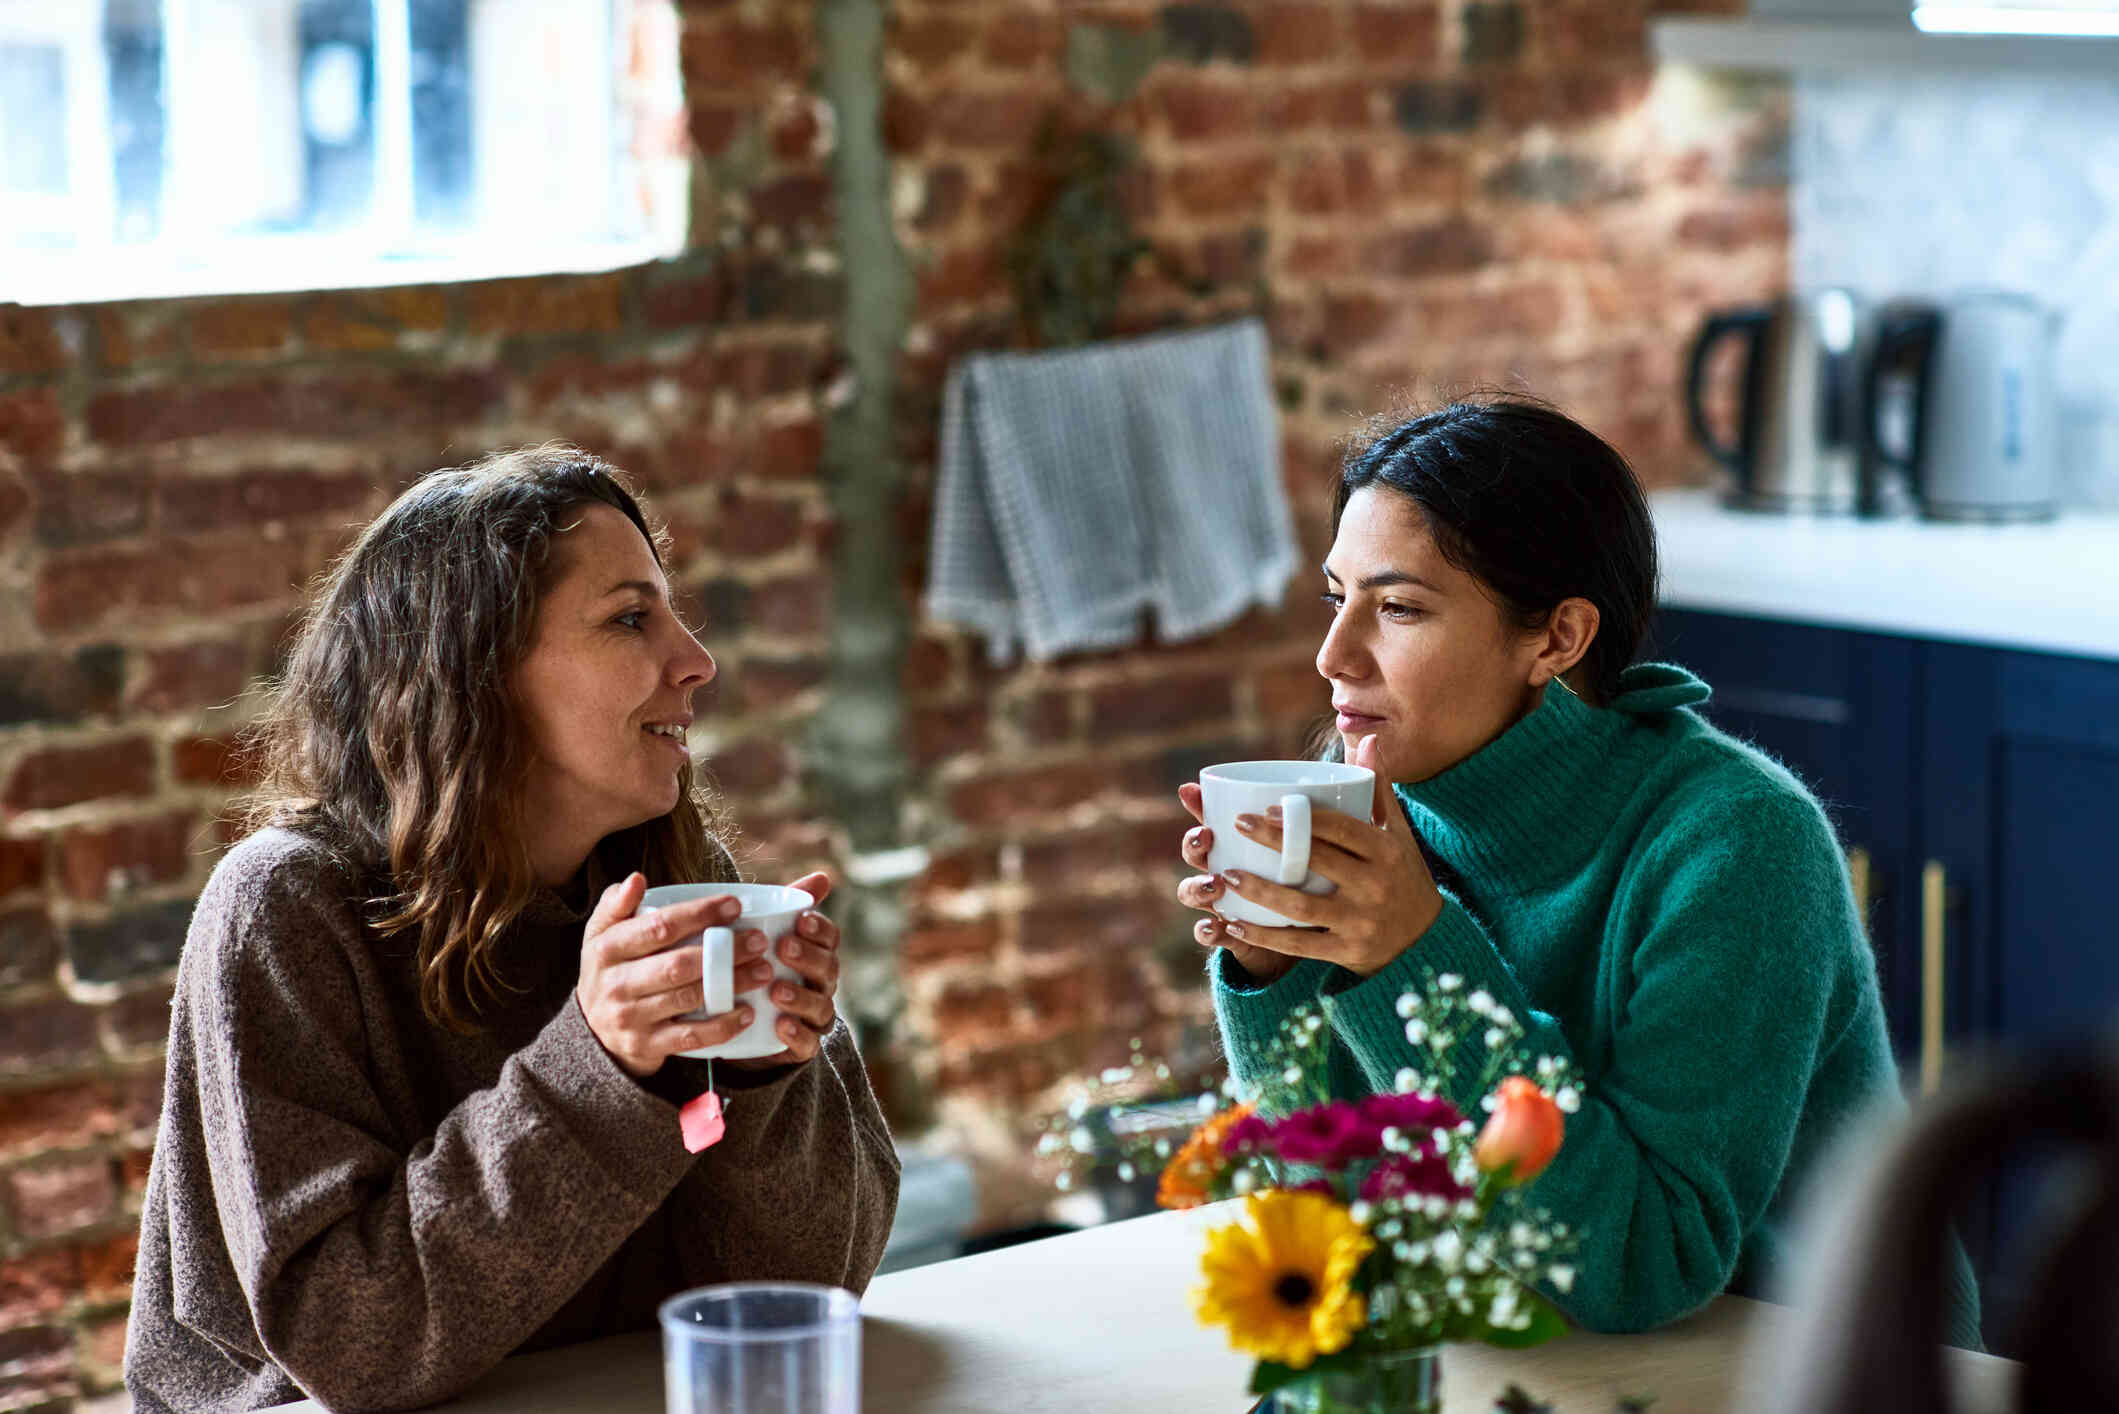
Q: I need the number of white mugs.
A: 2